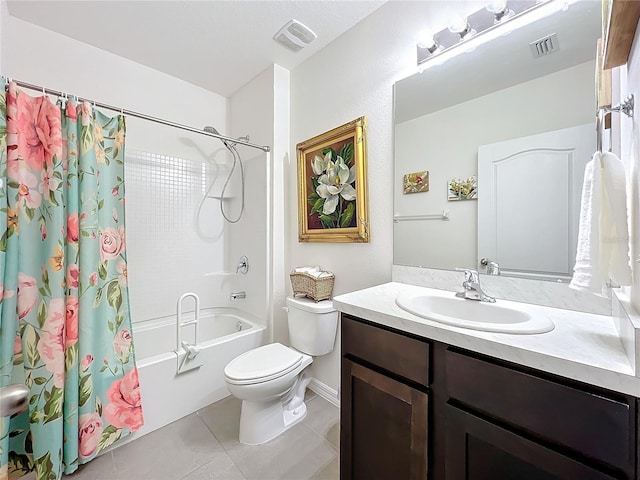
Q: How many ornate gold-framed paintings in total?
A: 1